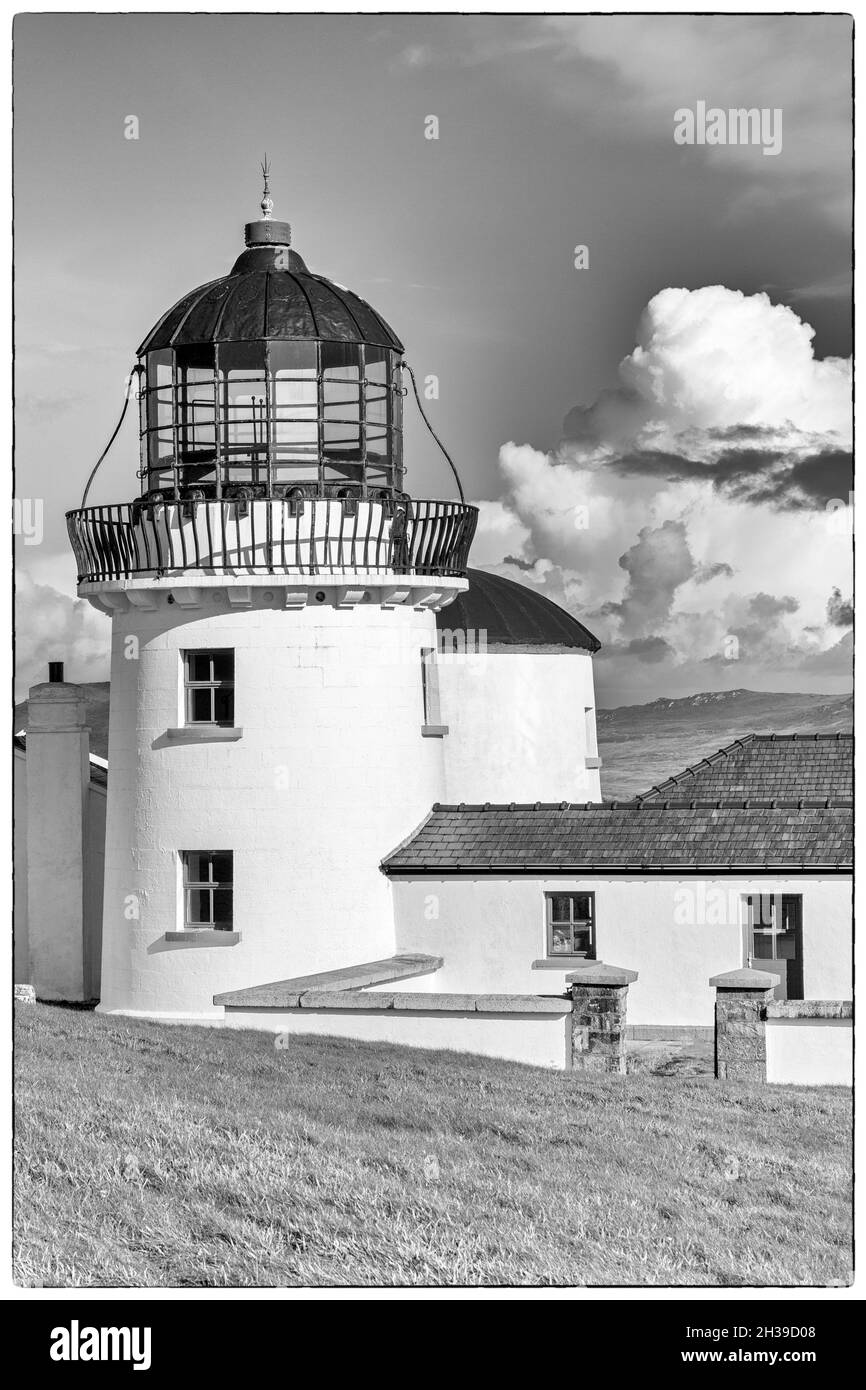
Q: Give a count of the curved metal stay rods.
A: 2